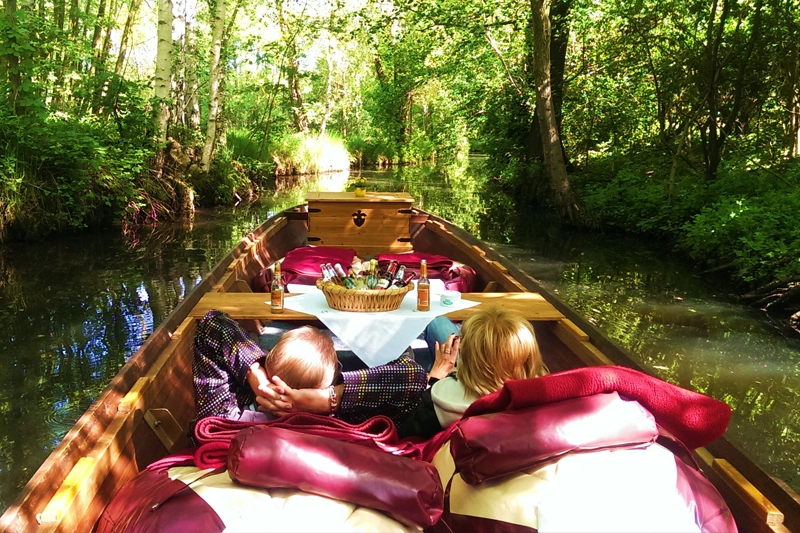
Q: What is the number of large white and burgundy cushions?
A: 2